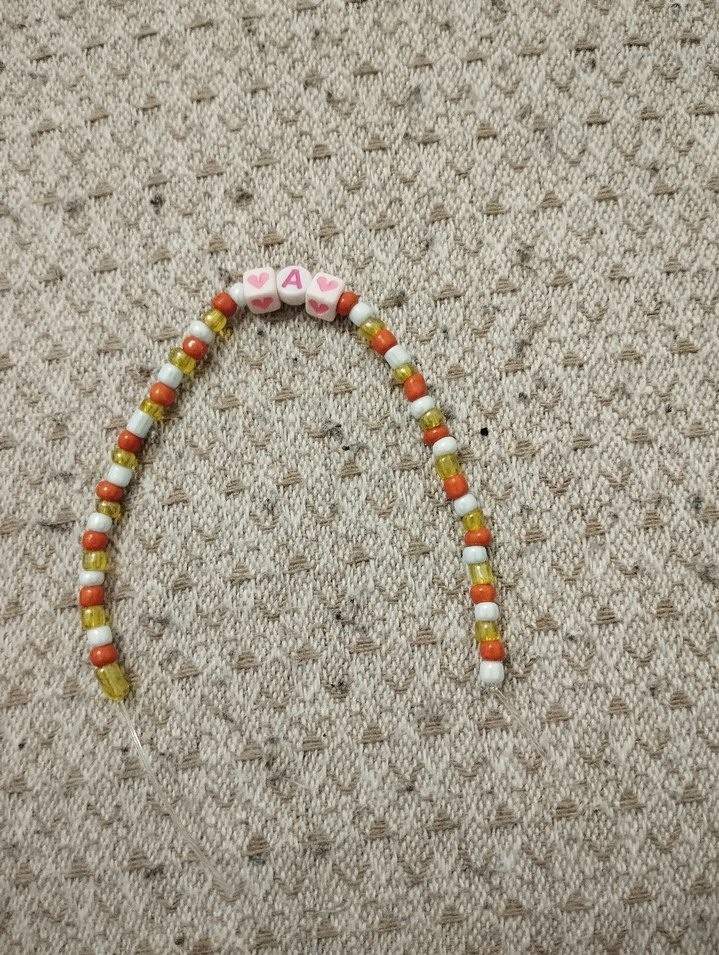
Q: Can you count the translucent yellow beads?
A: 15